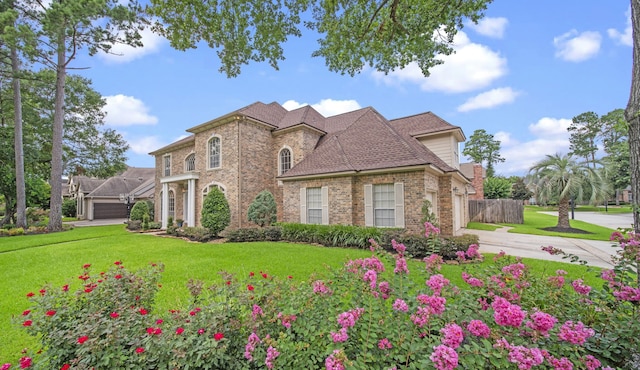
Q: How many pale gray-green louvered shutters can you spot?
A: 4